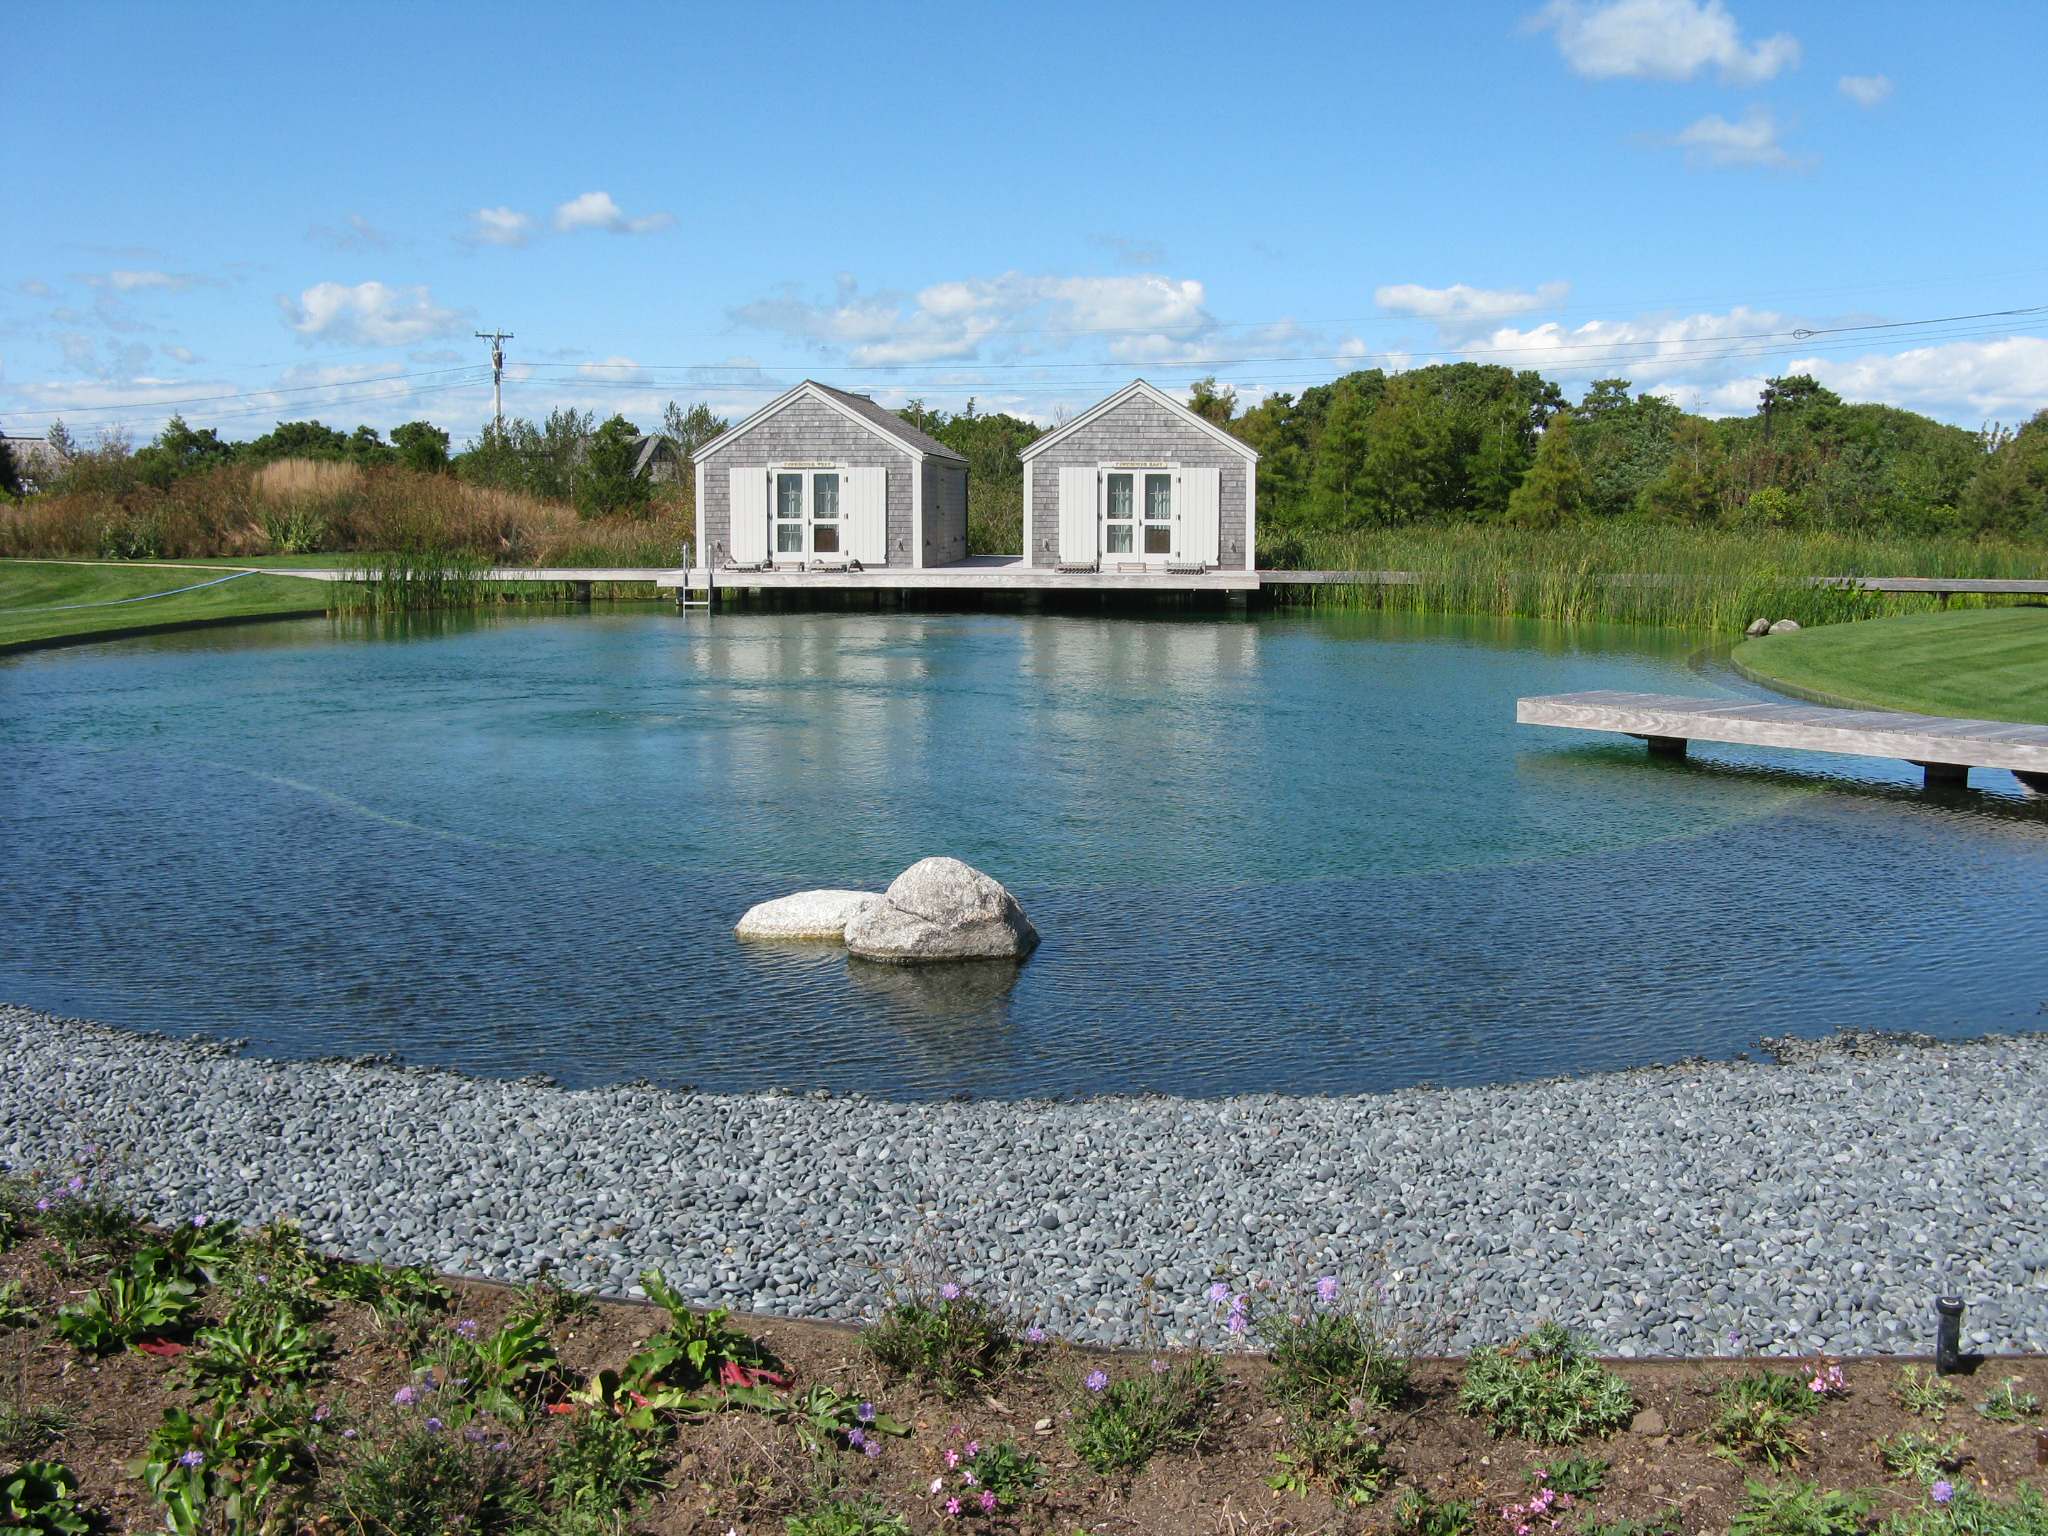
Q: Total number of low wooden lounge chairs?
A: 4